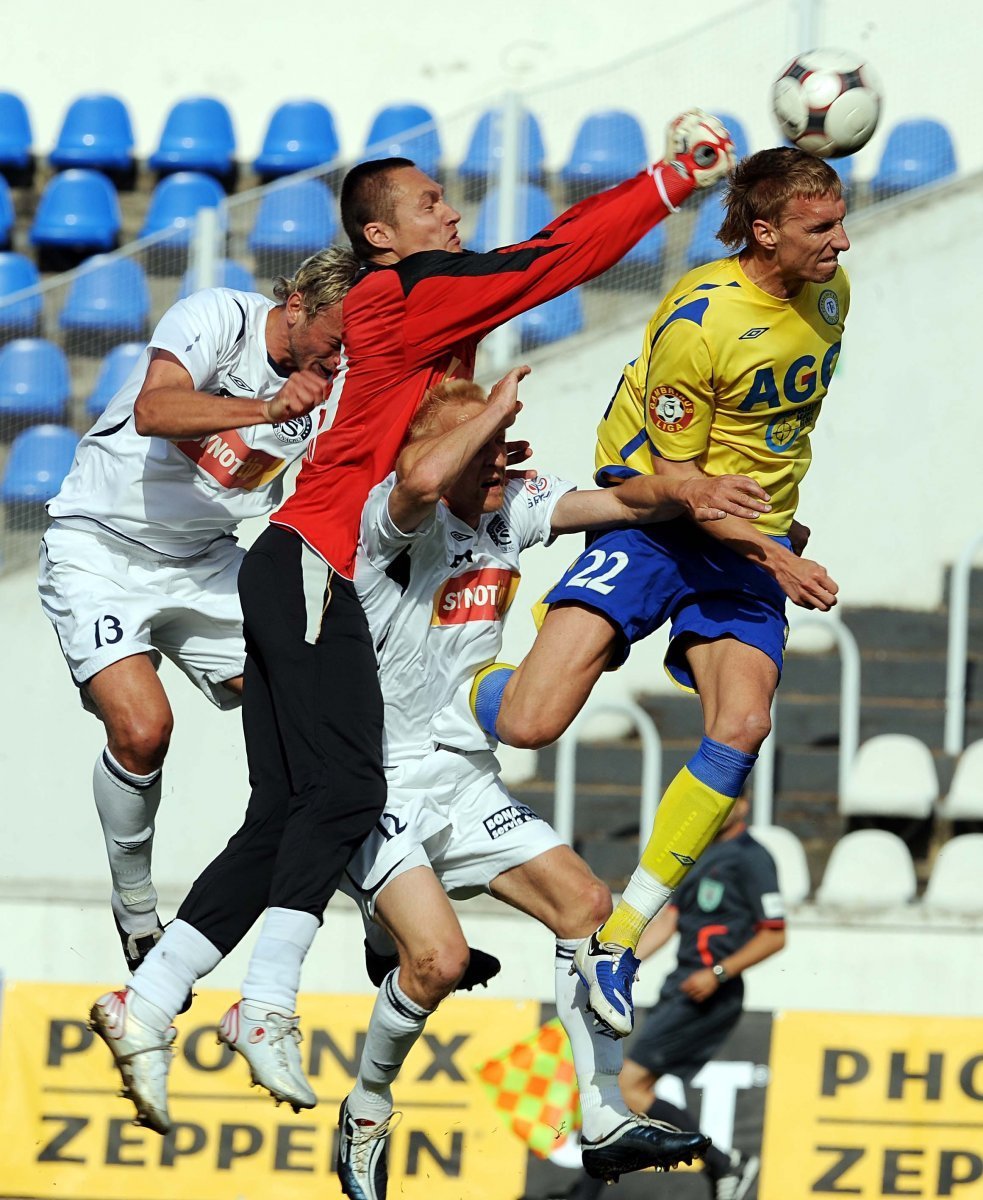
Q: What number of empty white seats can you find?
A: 5